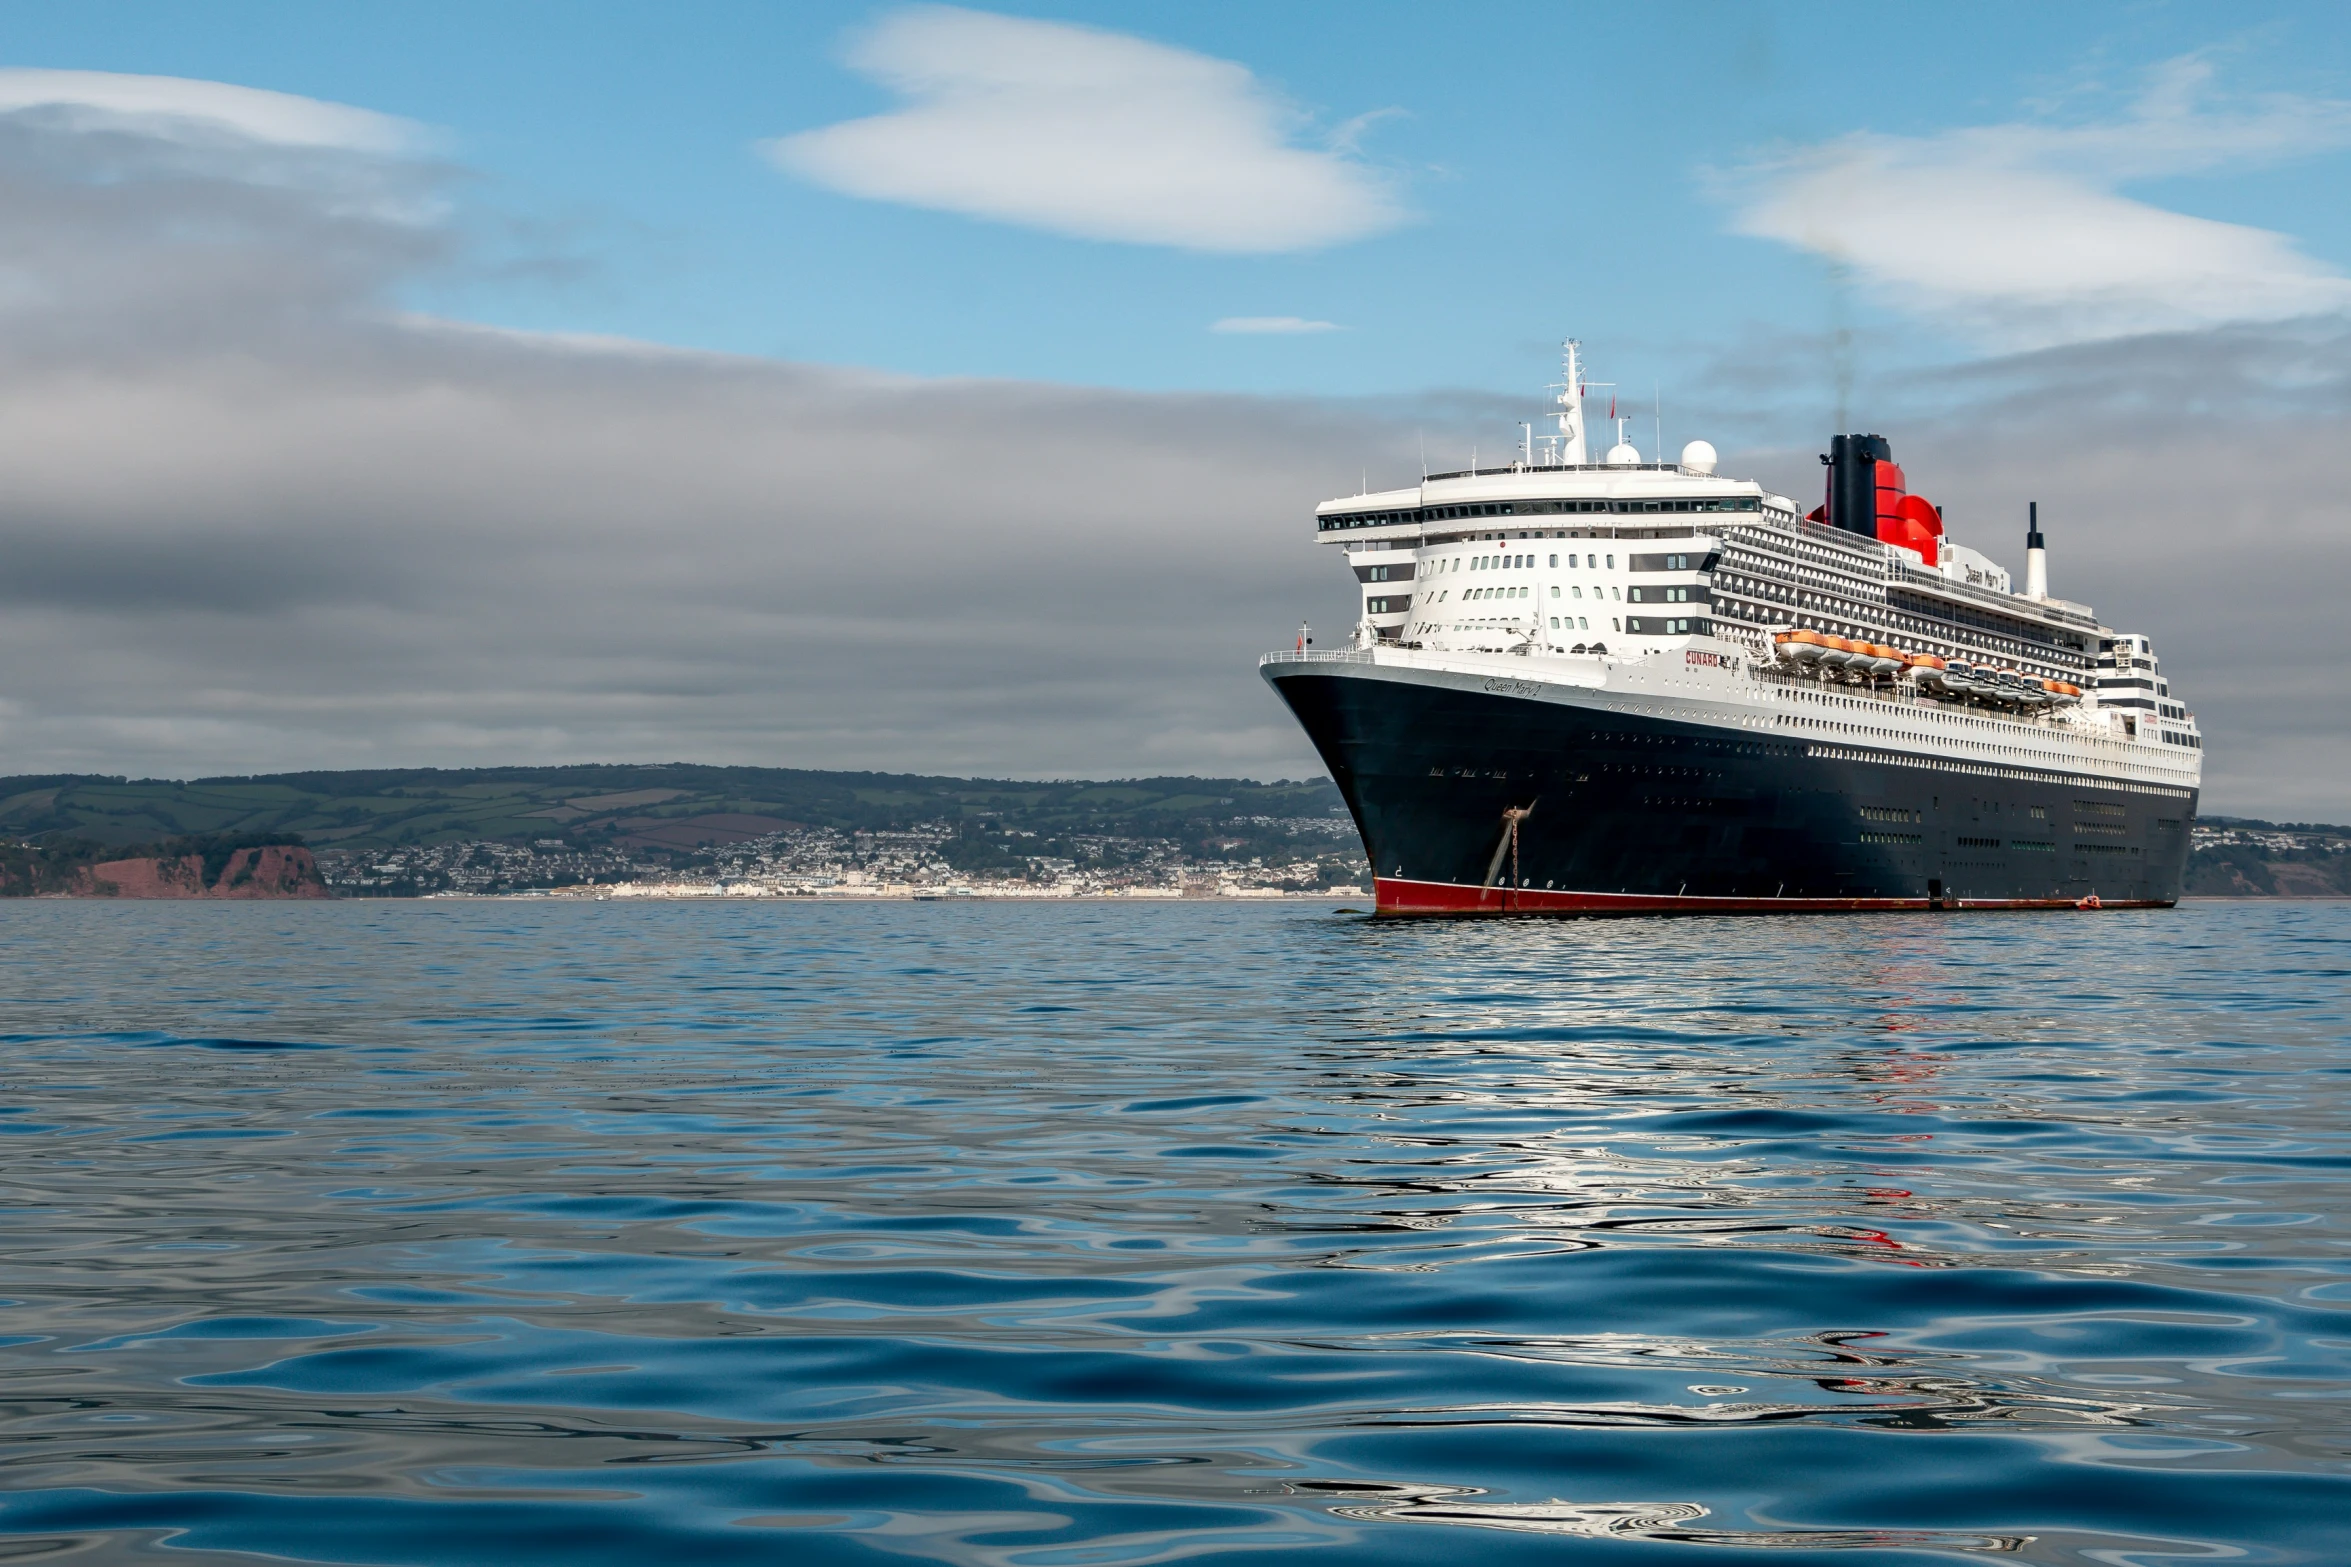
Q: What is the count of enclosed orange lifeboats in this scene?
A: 7